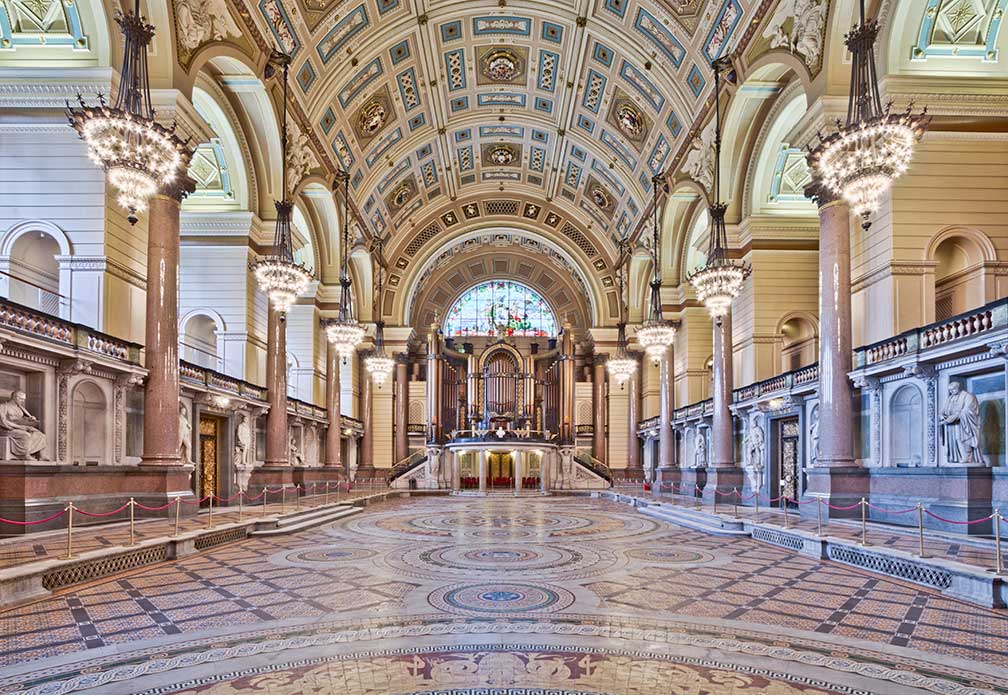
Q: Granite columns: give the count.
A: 10